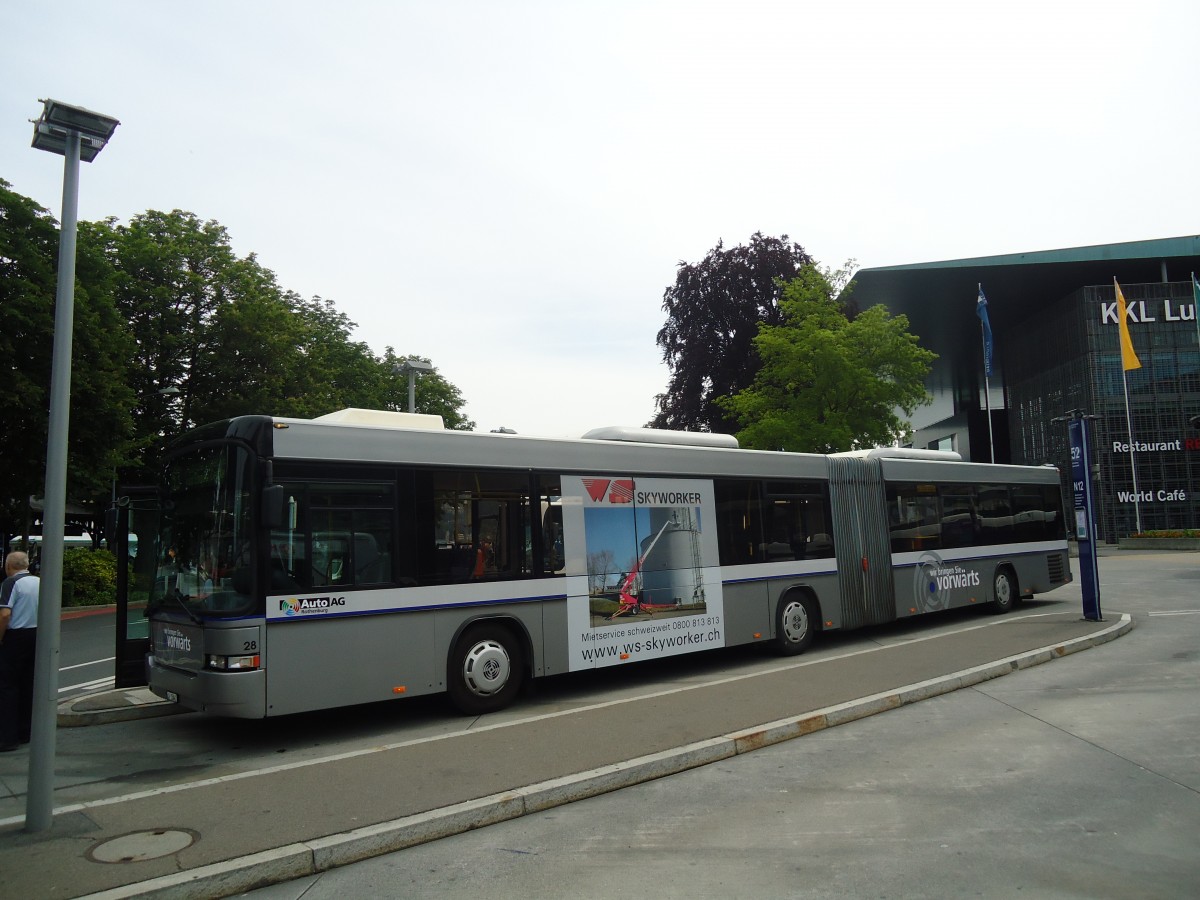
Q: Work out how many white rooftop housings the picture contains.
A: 3